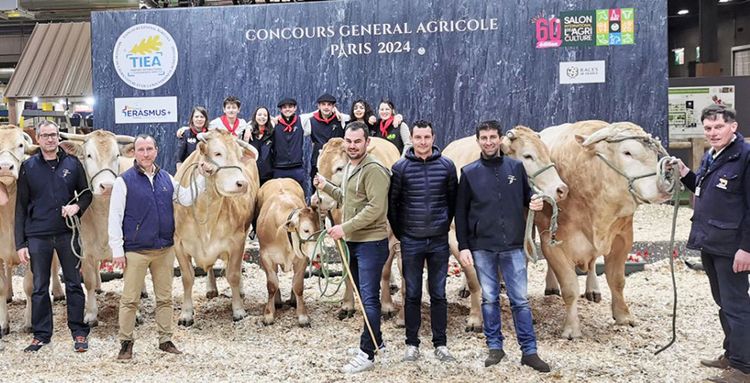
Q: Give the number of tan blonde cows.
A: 7